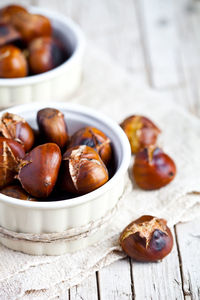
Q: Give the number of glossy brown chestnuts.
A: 15